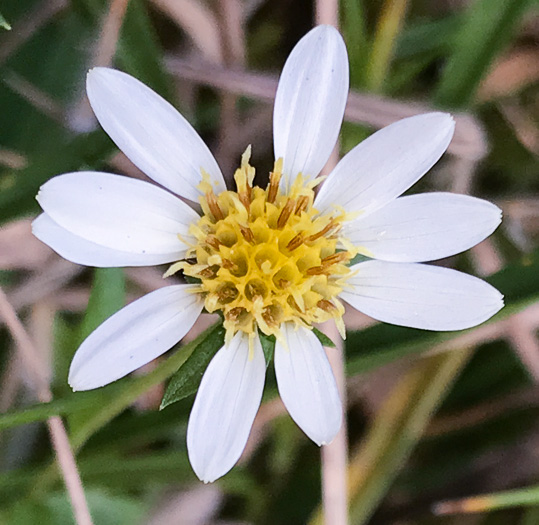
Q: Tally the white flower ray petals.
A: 10